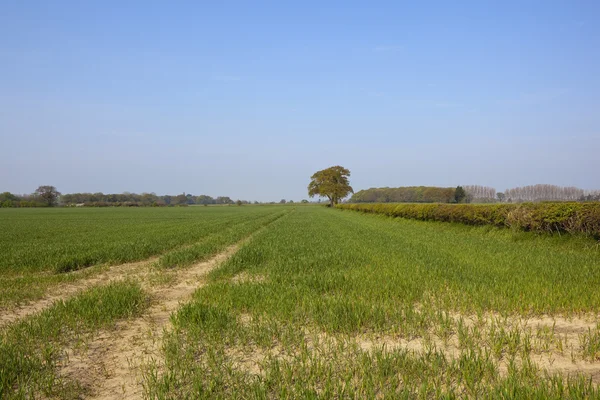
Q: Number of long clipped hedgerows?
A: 1